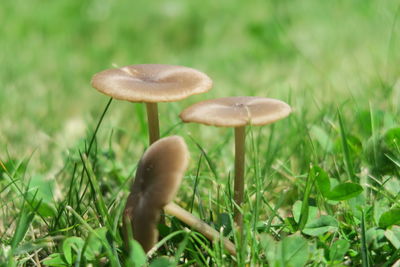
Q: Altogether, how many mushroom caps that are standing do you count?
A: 2